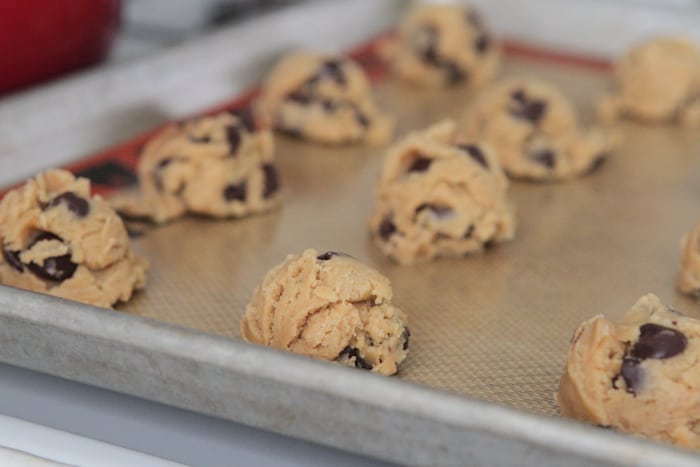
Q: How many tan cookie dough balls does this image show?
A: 10